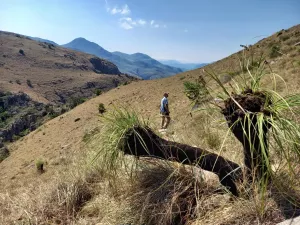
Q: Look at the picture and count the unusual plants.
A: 2